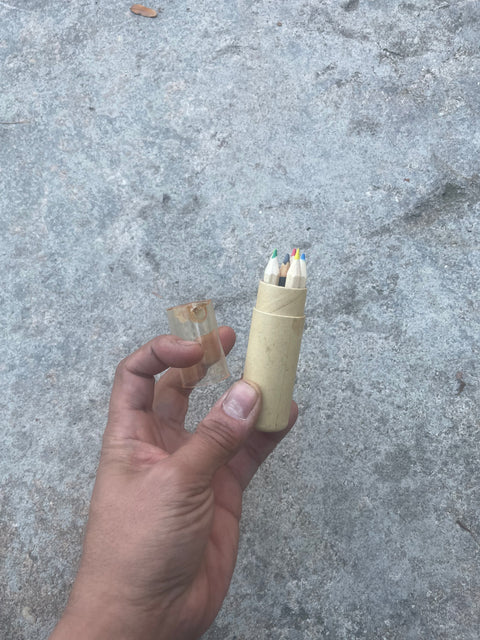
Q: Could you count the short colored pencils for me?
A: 5